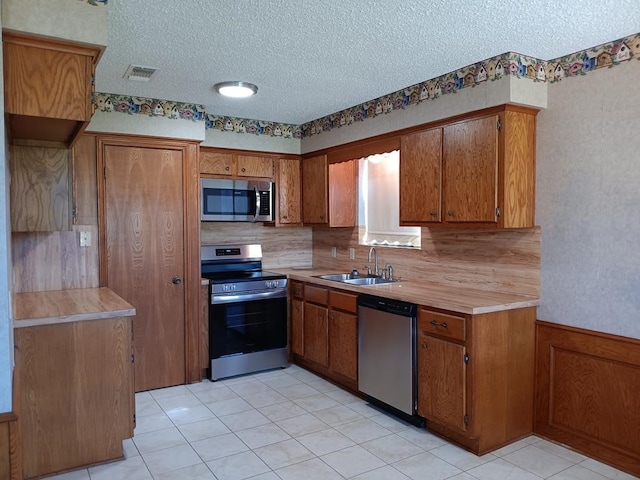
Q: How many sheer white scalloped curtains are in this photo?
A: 1